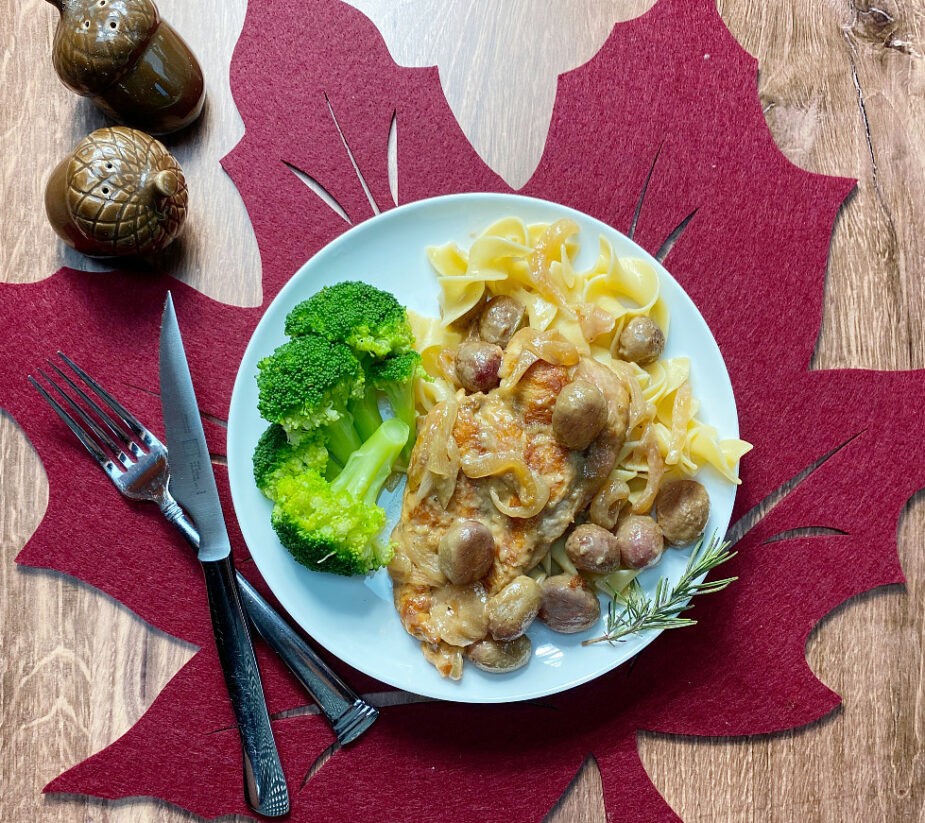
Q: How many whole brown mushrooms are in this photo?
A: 11